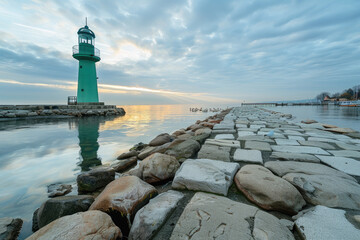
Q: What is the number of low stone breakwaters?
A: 2